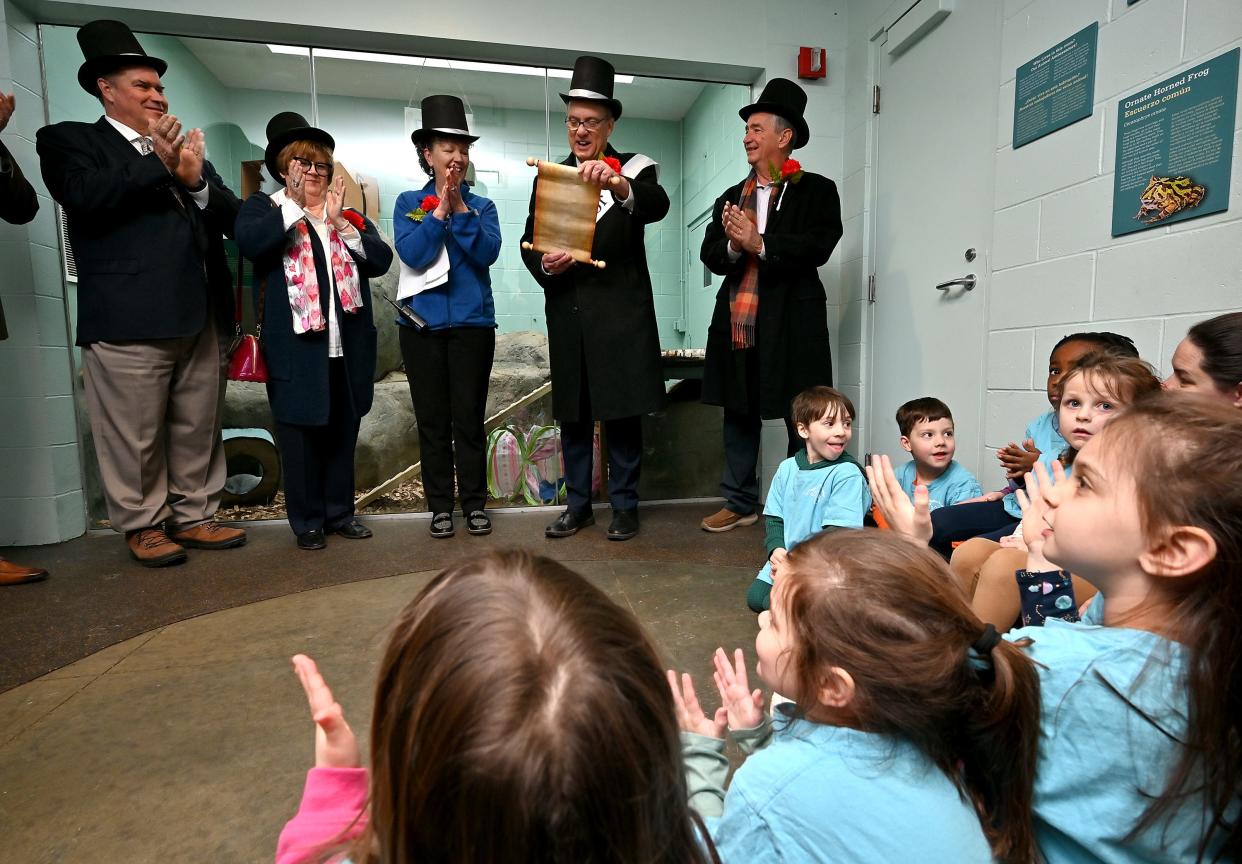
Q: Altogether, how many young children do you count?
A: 7